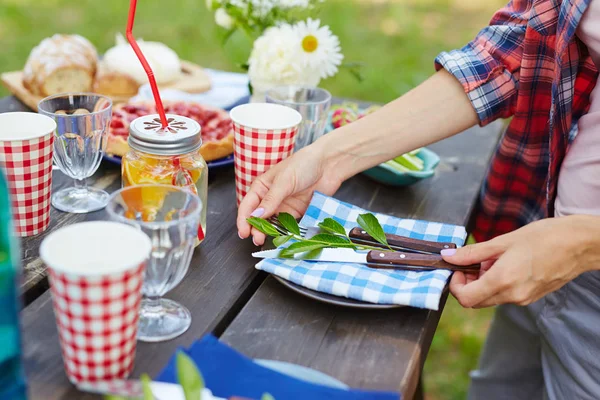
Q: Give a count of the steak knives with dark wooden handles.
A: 1